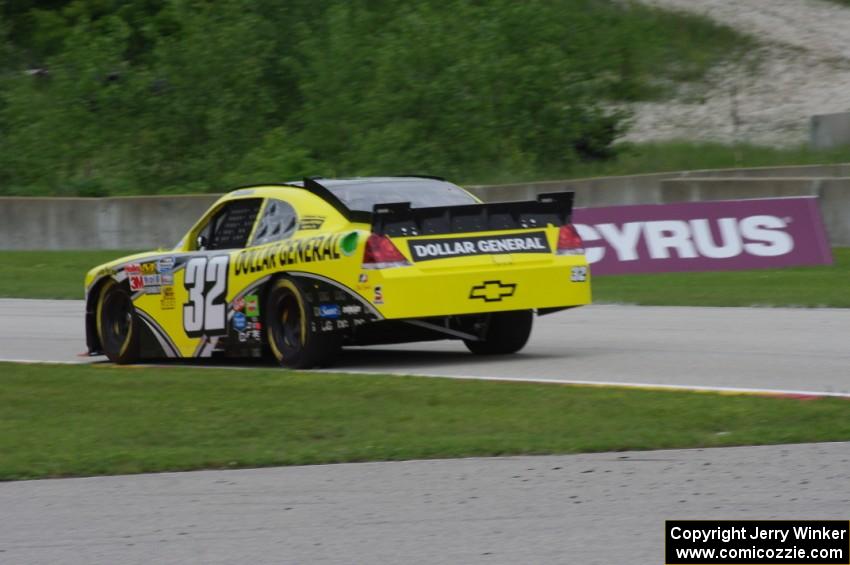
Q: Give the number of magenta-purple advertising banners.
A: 1